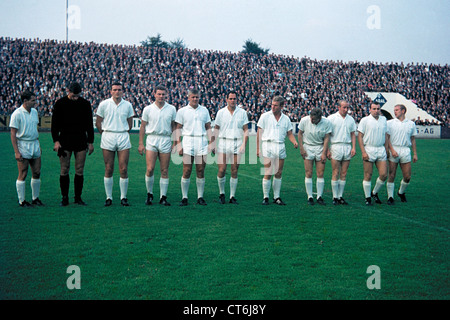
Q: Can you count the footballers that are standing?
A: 11